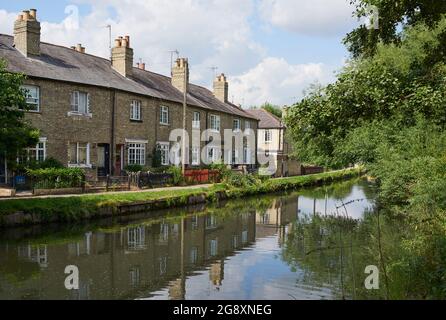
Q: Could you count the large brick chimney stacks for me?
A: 4